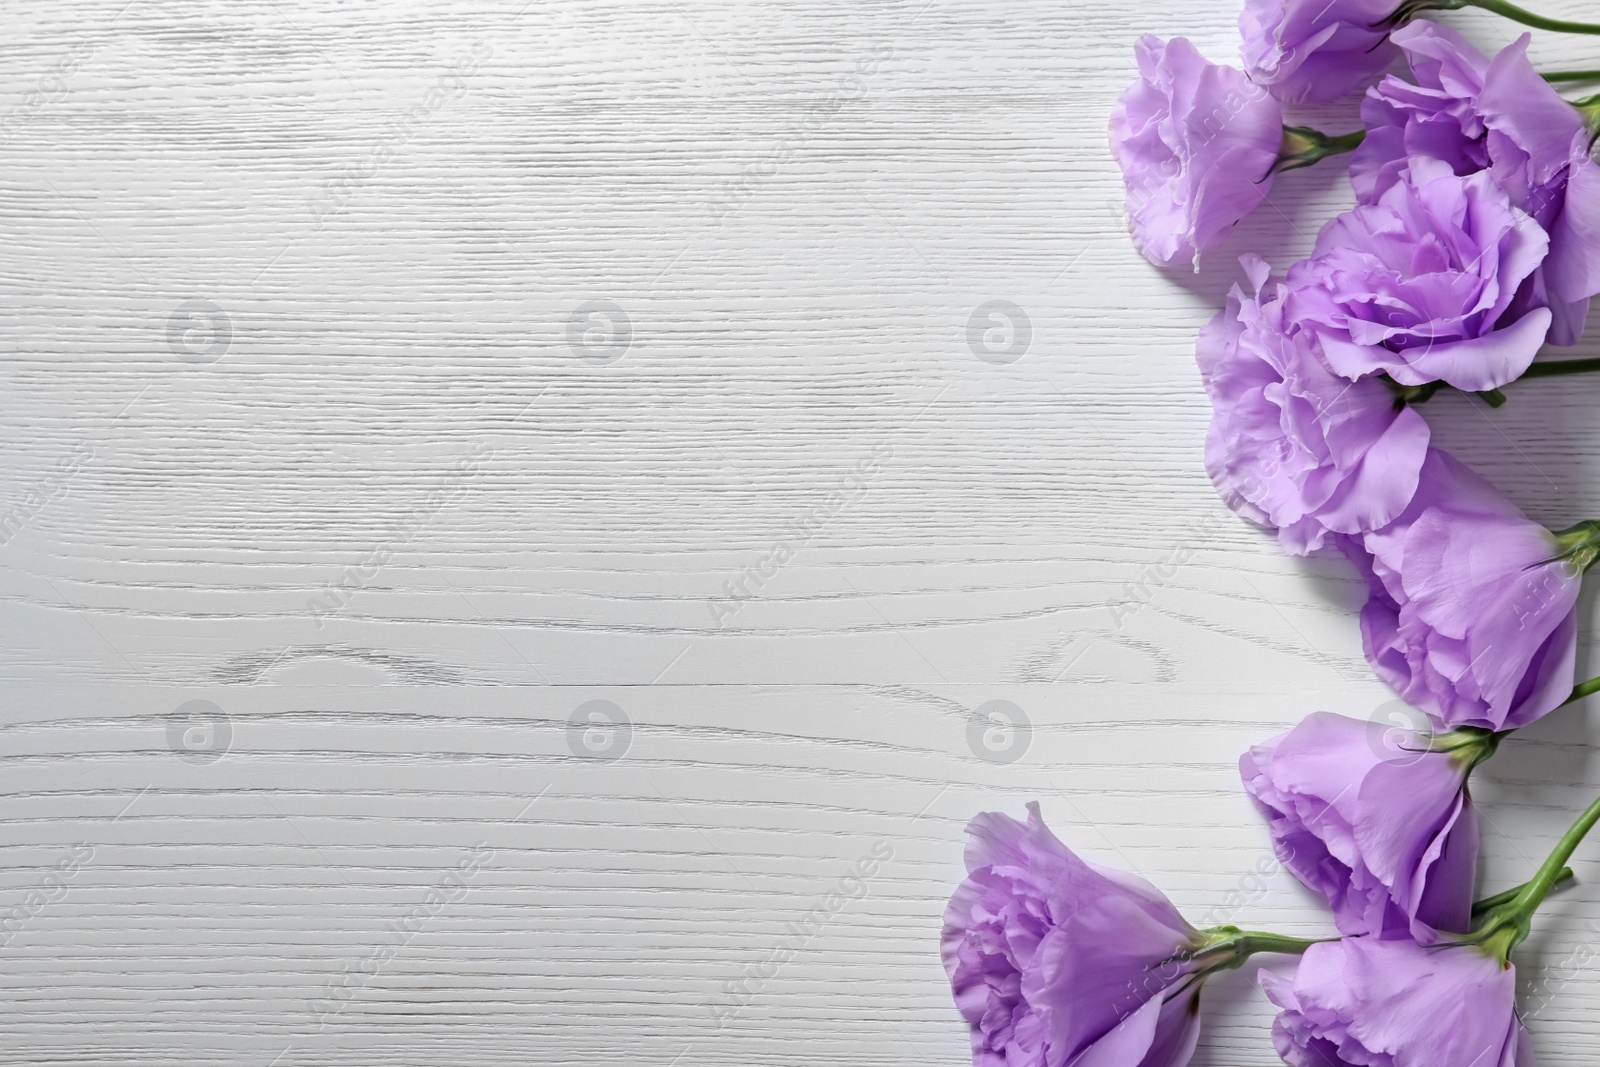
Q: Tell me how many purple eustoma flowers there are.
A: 9